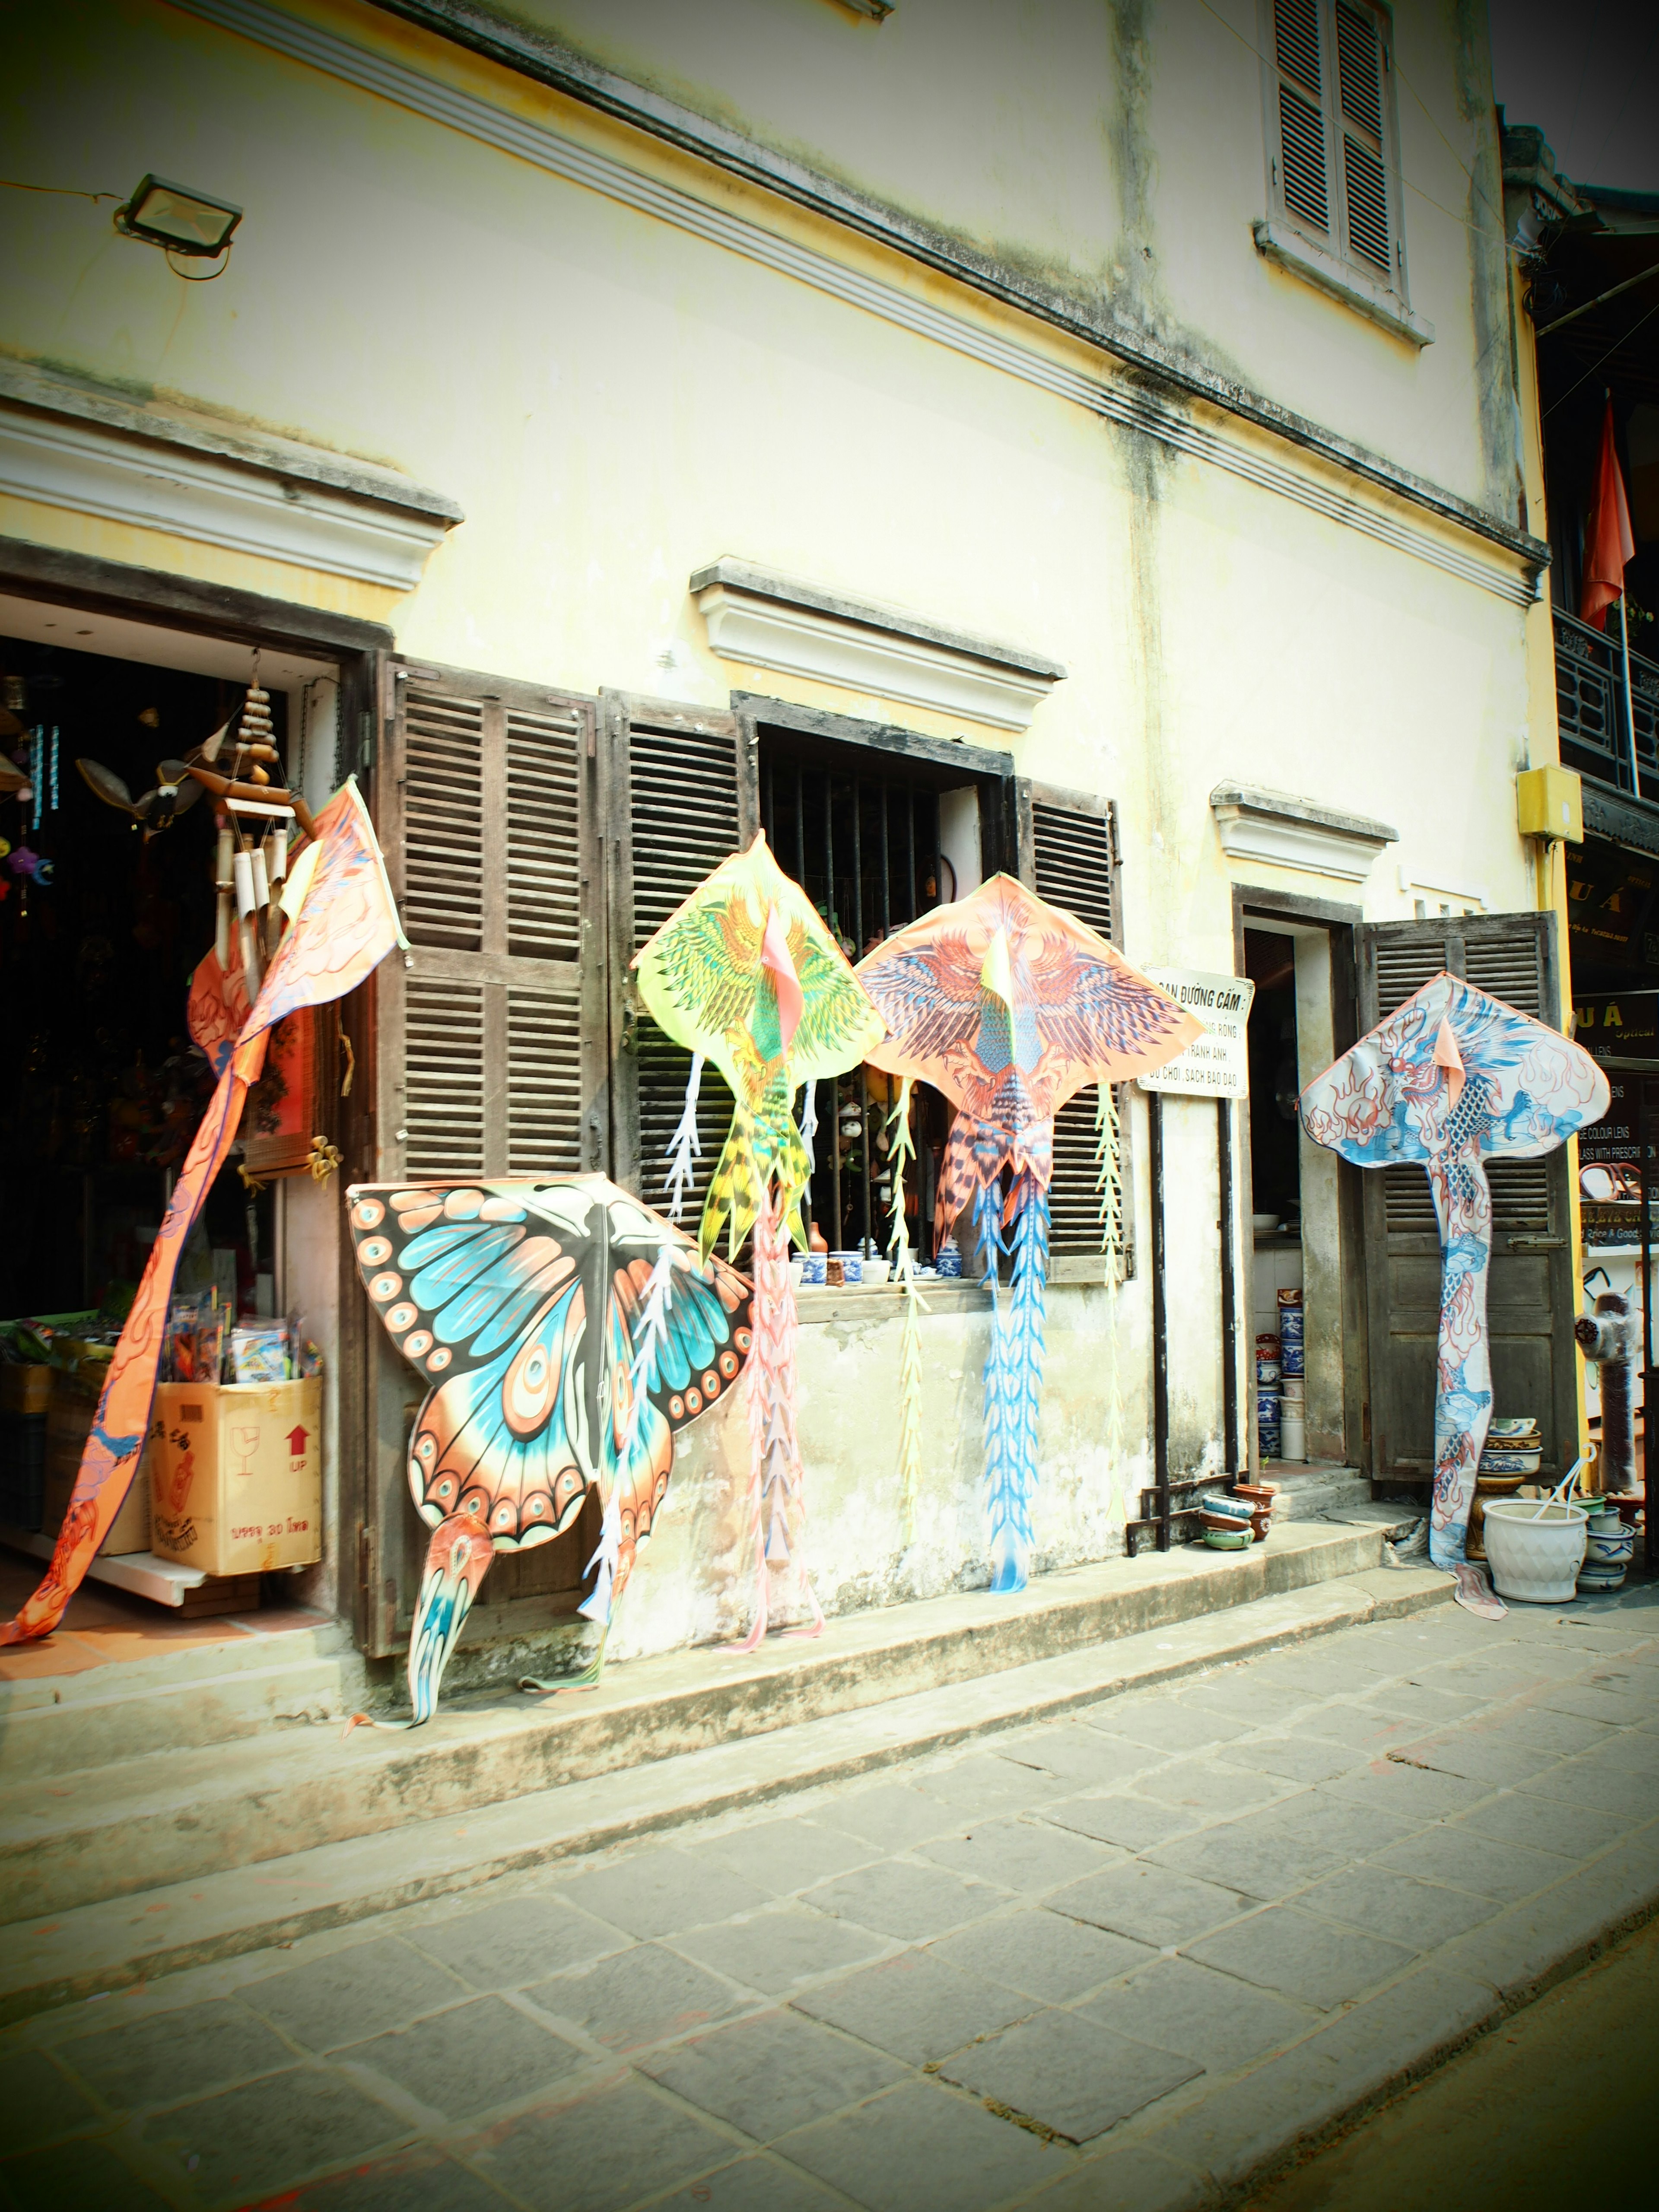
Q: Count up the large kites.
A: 5